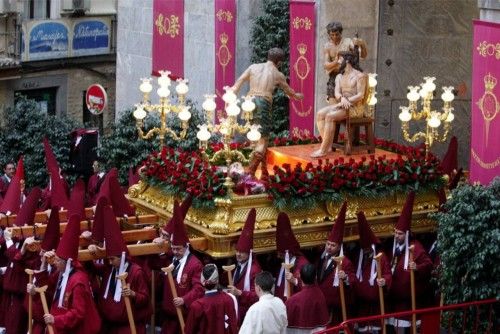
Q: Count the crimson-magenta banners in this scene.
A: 4